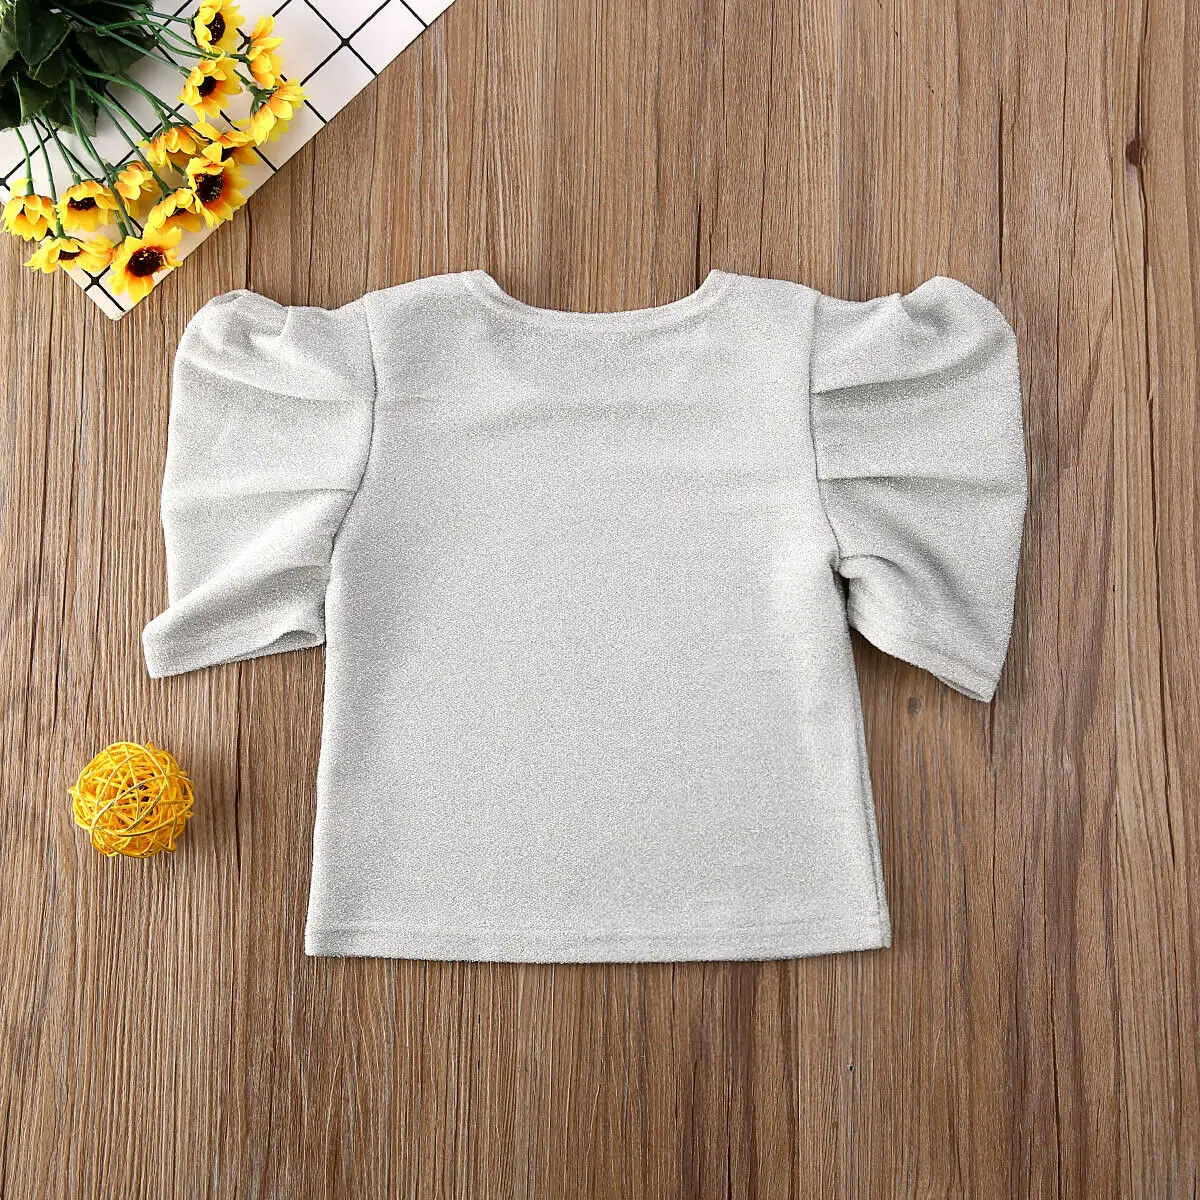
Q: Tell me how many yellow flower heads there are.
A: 13